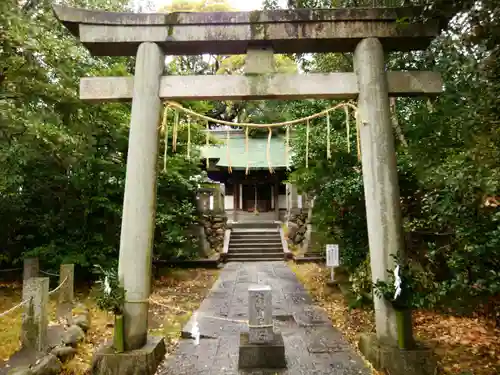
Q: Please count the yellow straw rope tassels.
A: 12